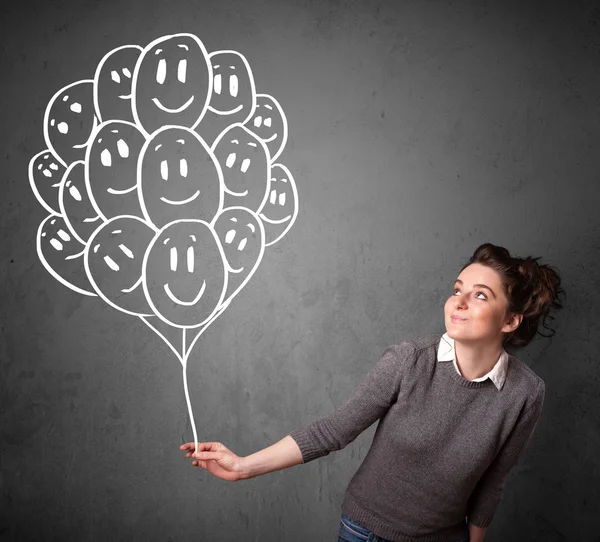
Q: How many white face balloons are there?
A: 15